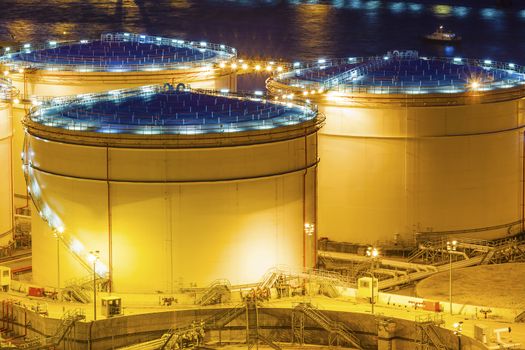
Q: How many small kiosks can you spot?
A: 3